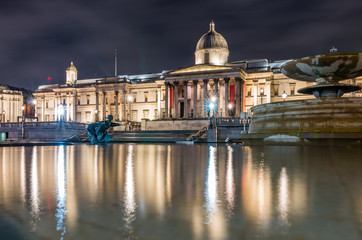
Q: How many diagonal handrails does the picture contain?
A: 2